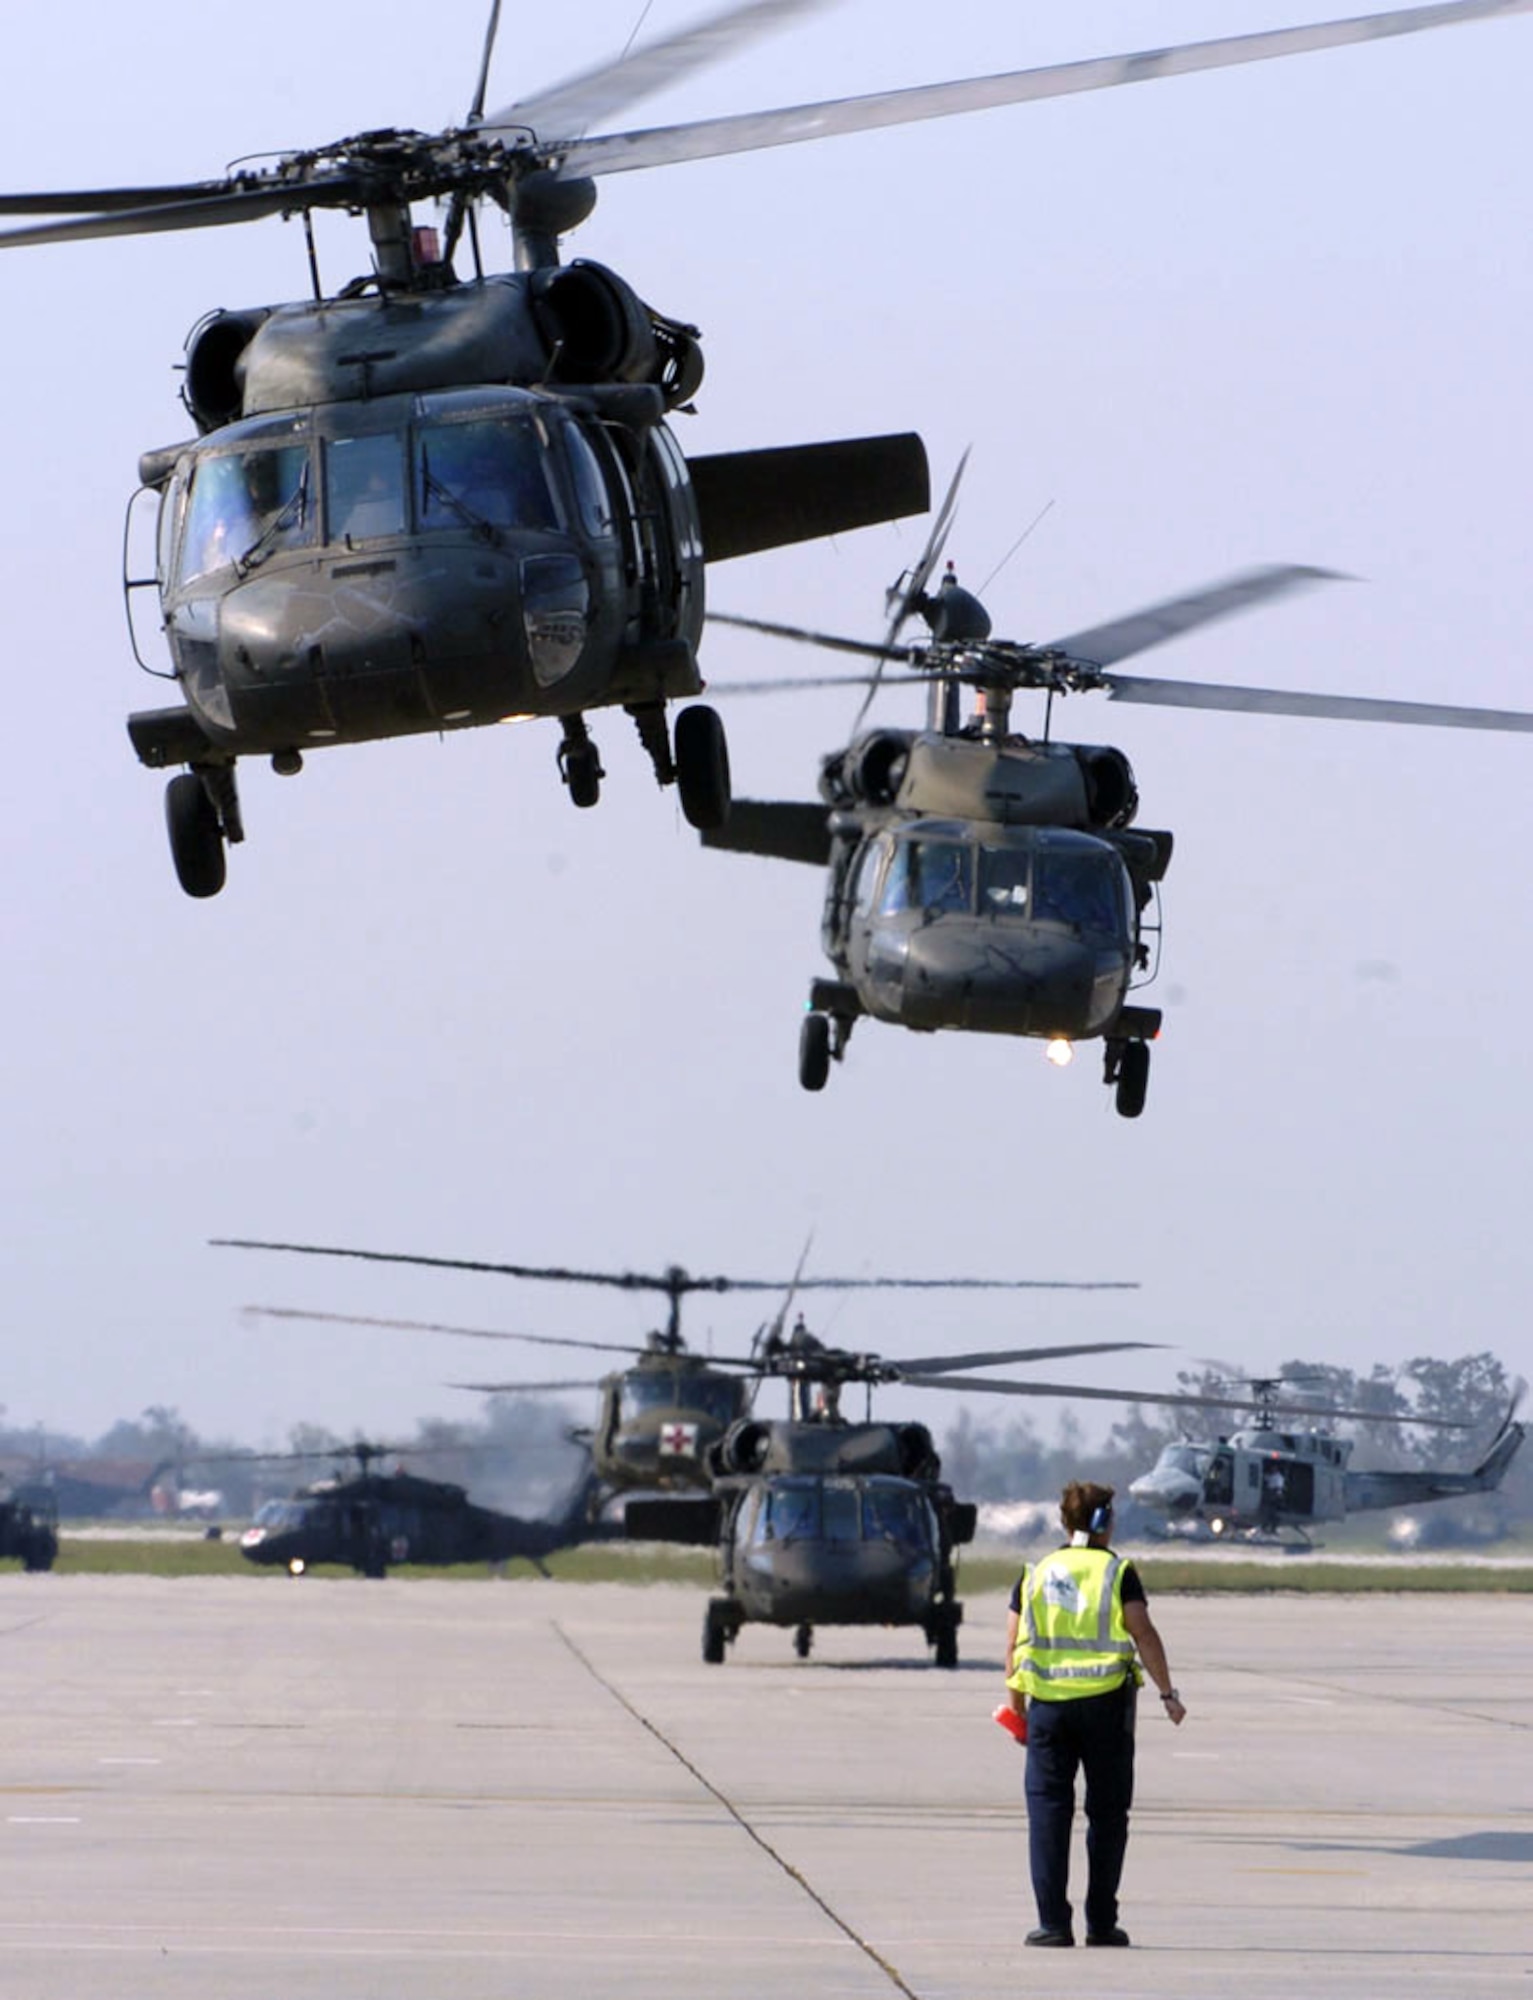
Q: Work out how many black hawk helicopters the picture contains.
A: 4